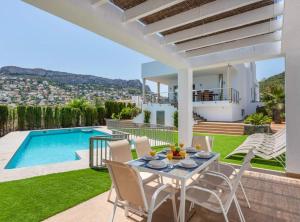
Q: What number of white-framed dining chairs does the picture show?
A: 6